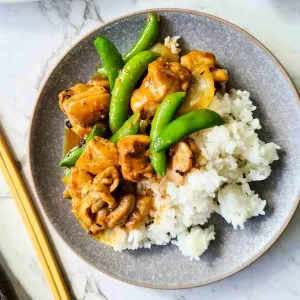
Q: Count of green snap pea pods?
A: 7